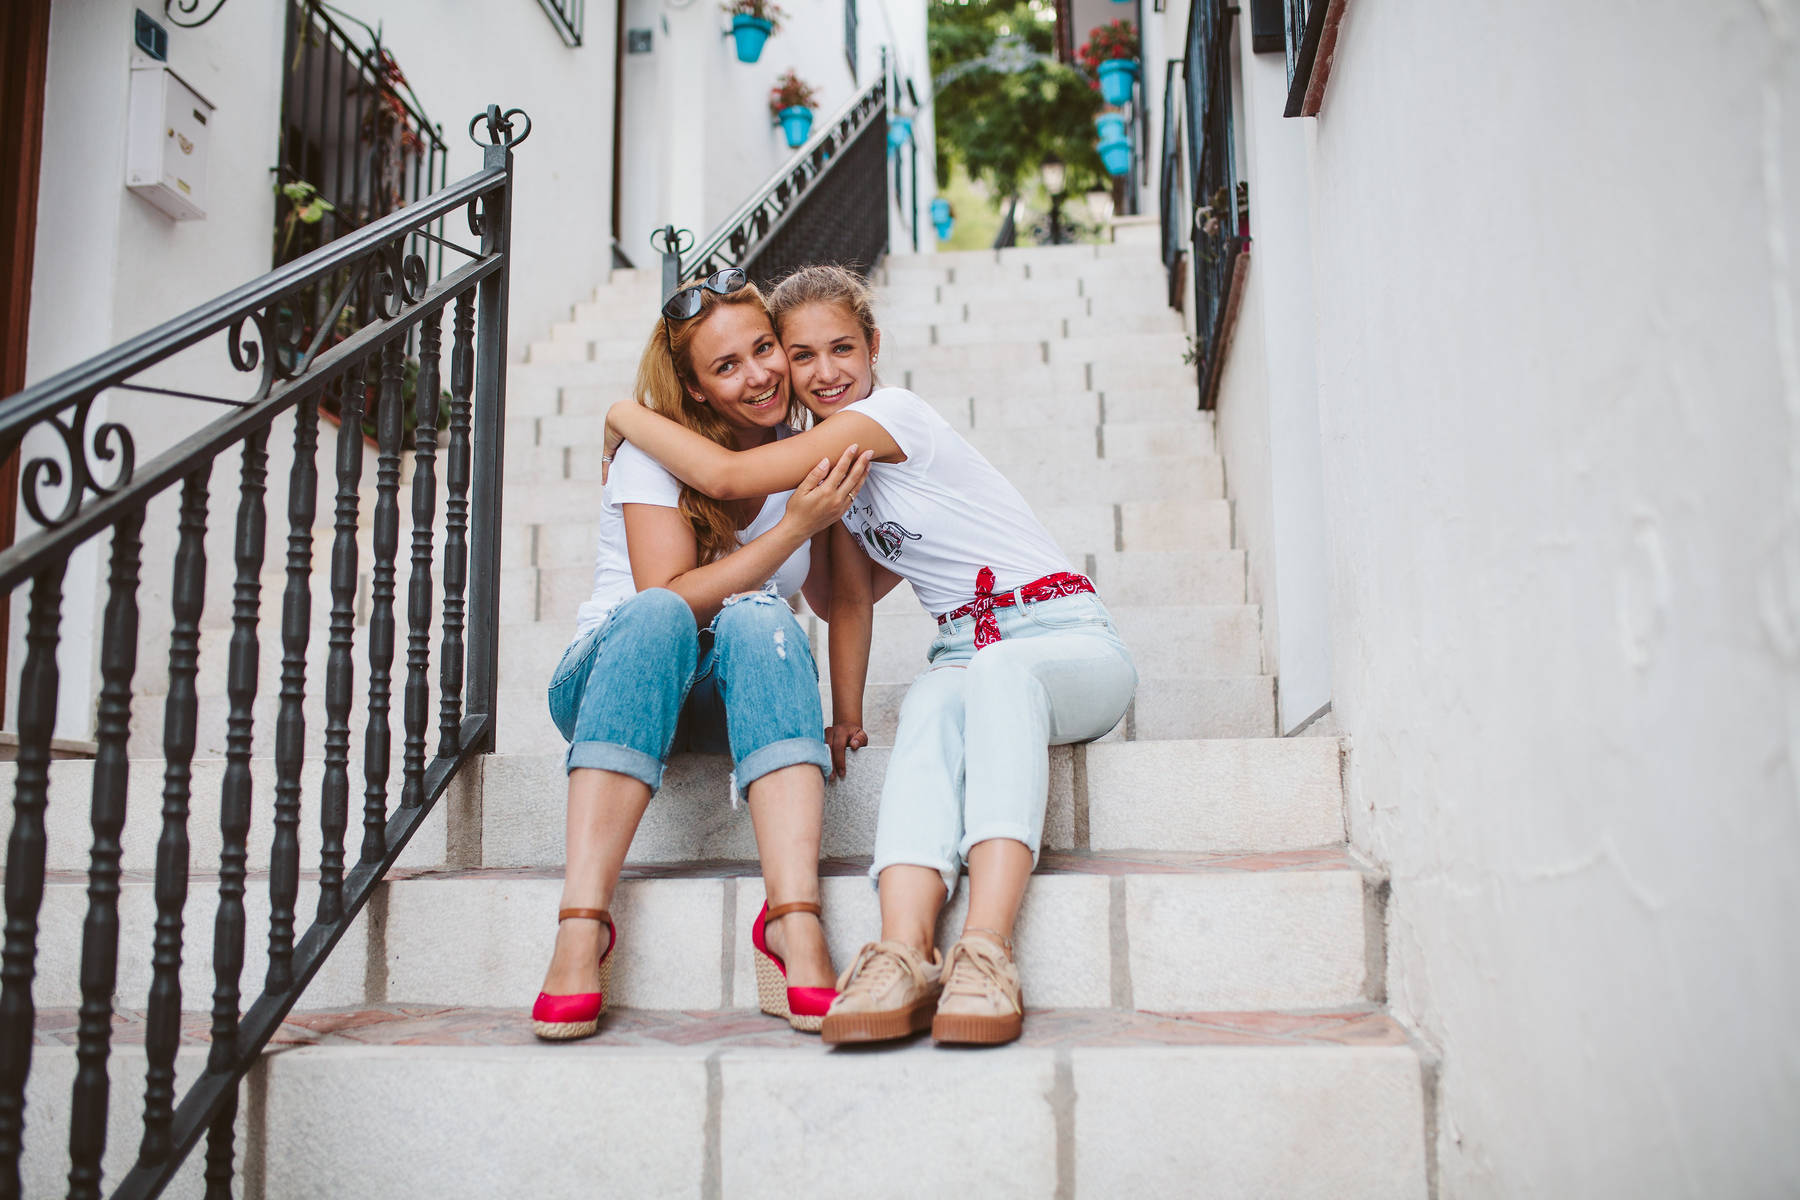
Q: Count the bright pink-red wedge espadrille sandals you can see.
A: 2